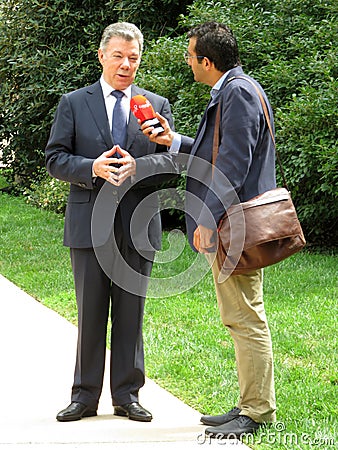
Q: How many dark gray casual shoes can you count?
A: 2